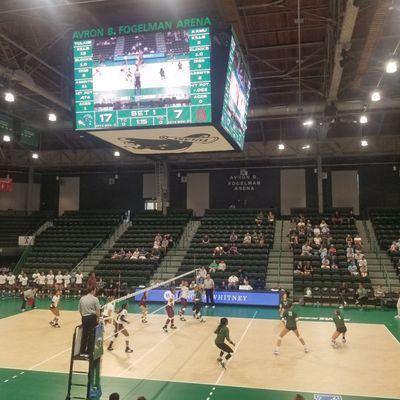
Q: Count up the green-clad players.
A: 5